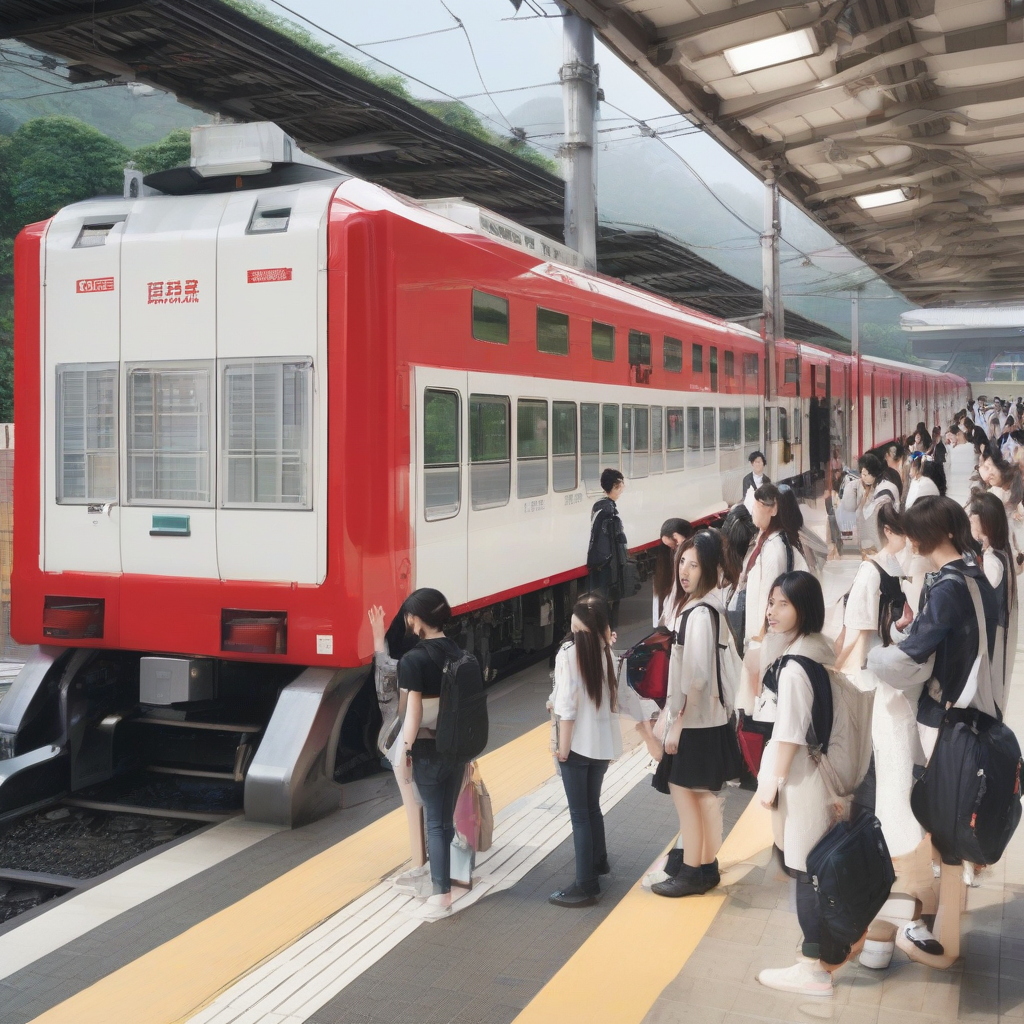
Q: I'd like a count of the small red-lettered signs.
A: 3